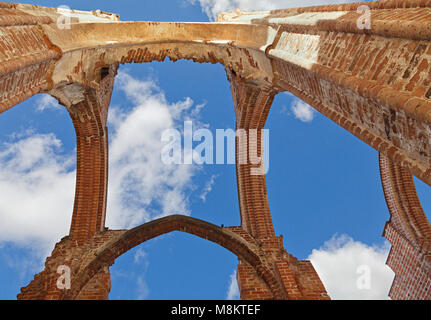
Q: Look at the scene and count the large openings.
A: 4